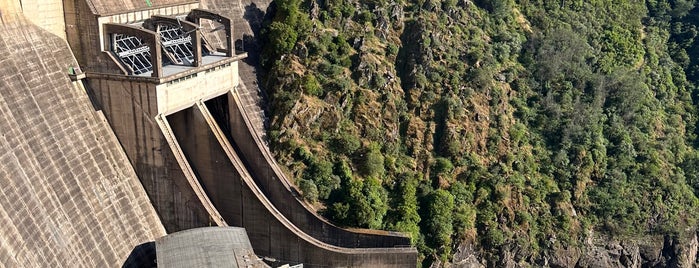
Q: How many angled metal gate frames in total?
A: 2